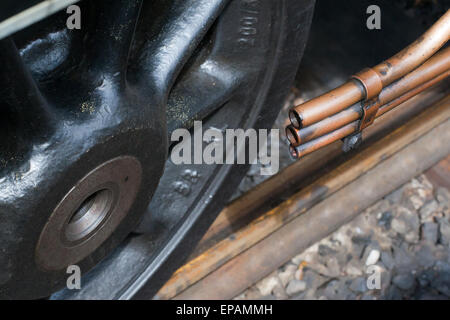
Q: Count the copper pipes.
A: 3